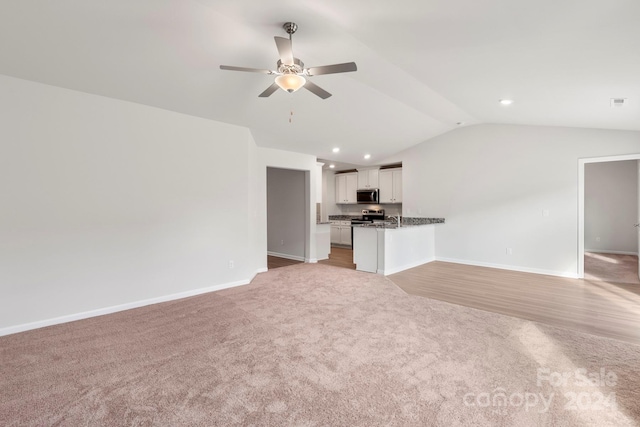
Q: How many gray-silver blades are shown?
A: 5